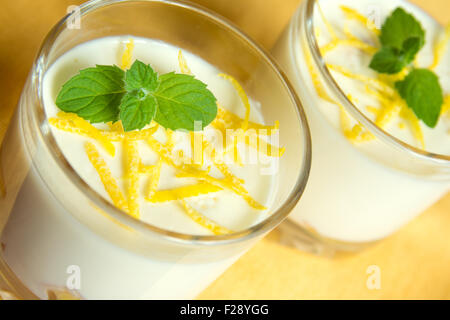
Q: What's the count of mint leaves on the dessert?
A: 8